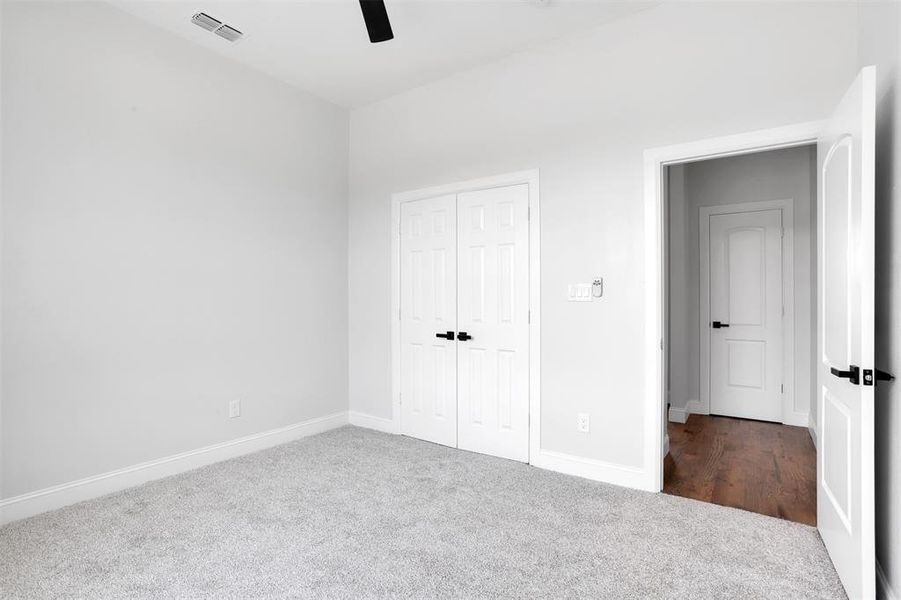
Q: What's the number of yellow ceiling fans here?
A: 0